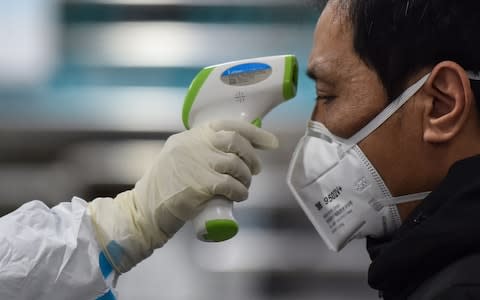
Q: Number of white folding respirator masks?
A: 1